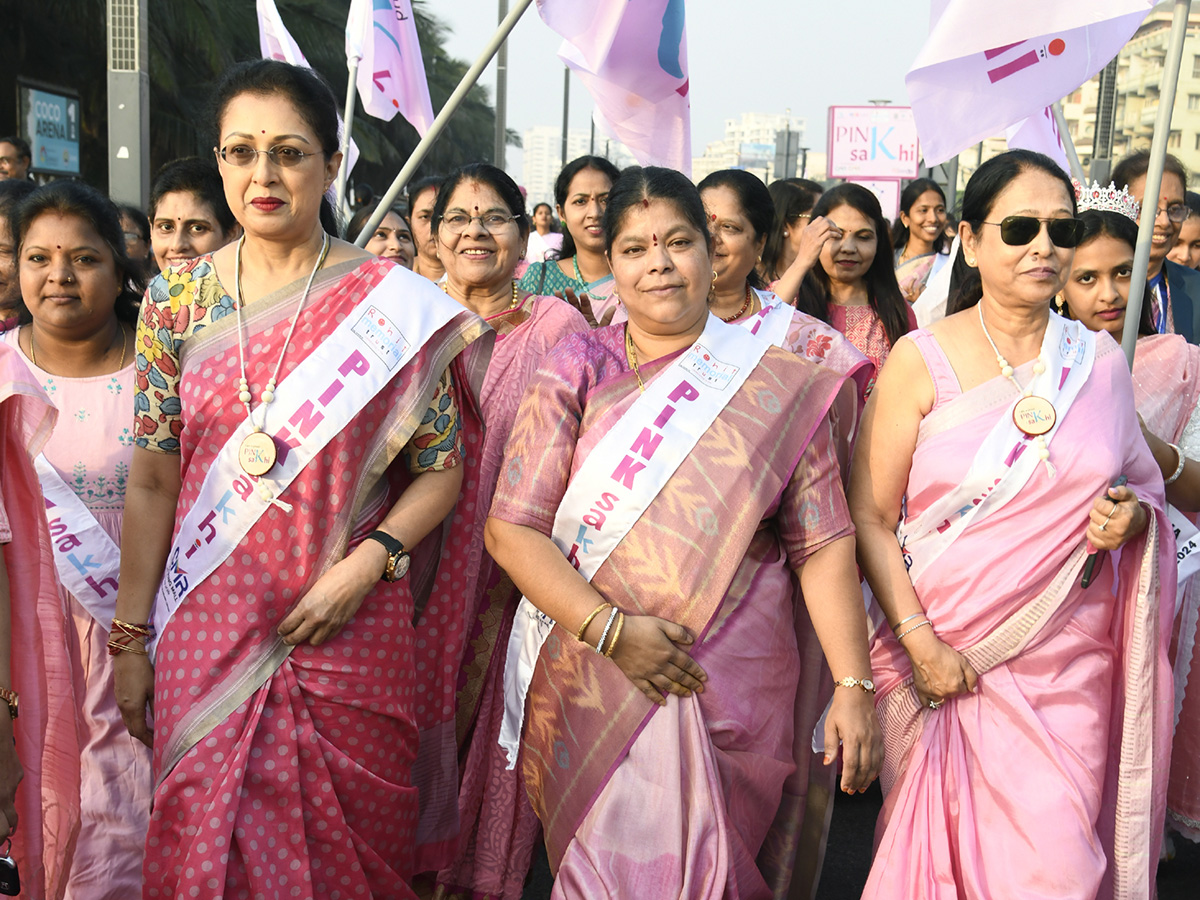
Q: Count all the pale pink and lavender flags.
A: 5